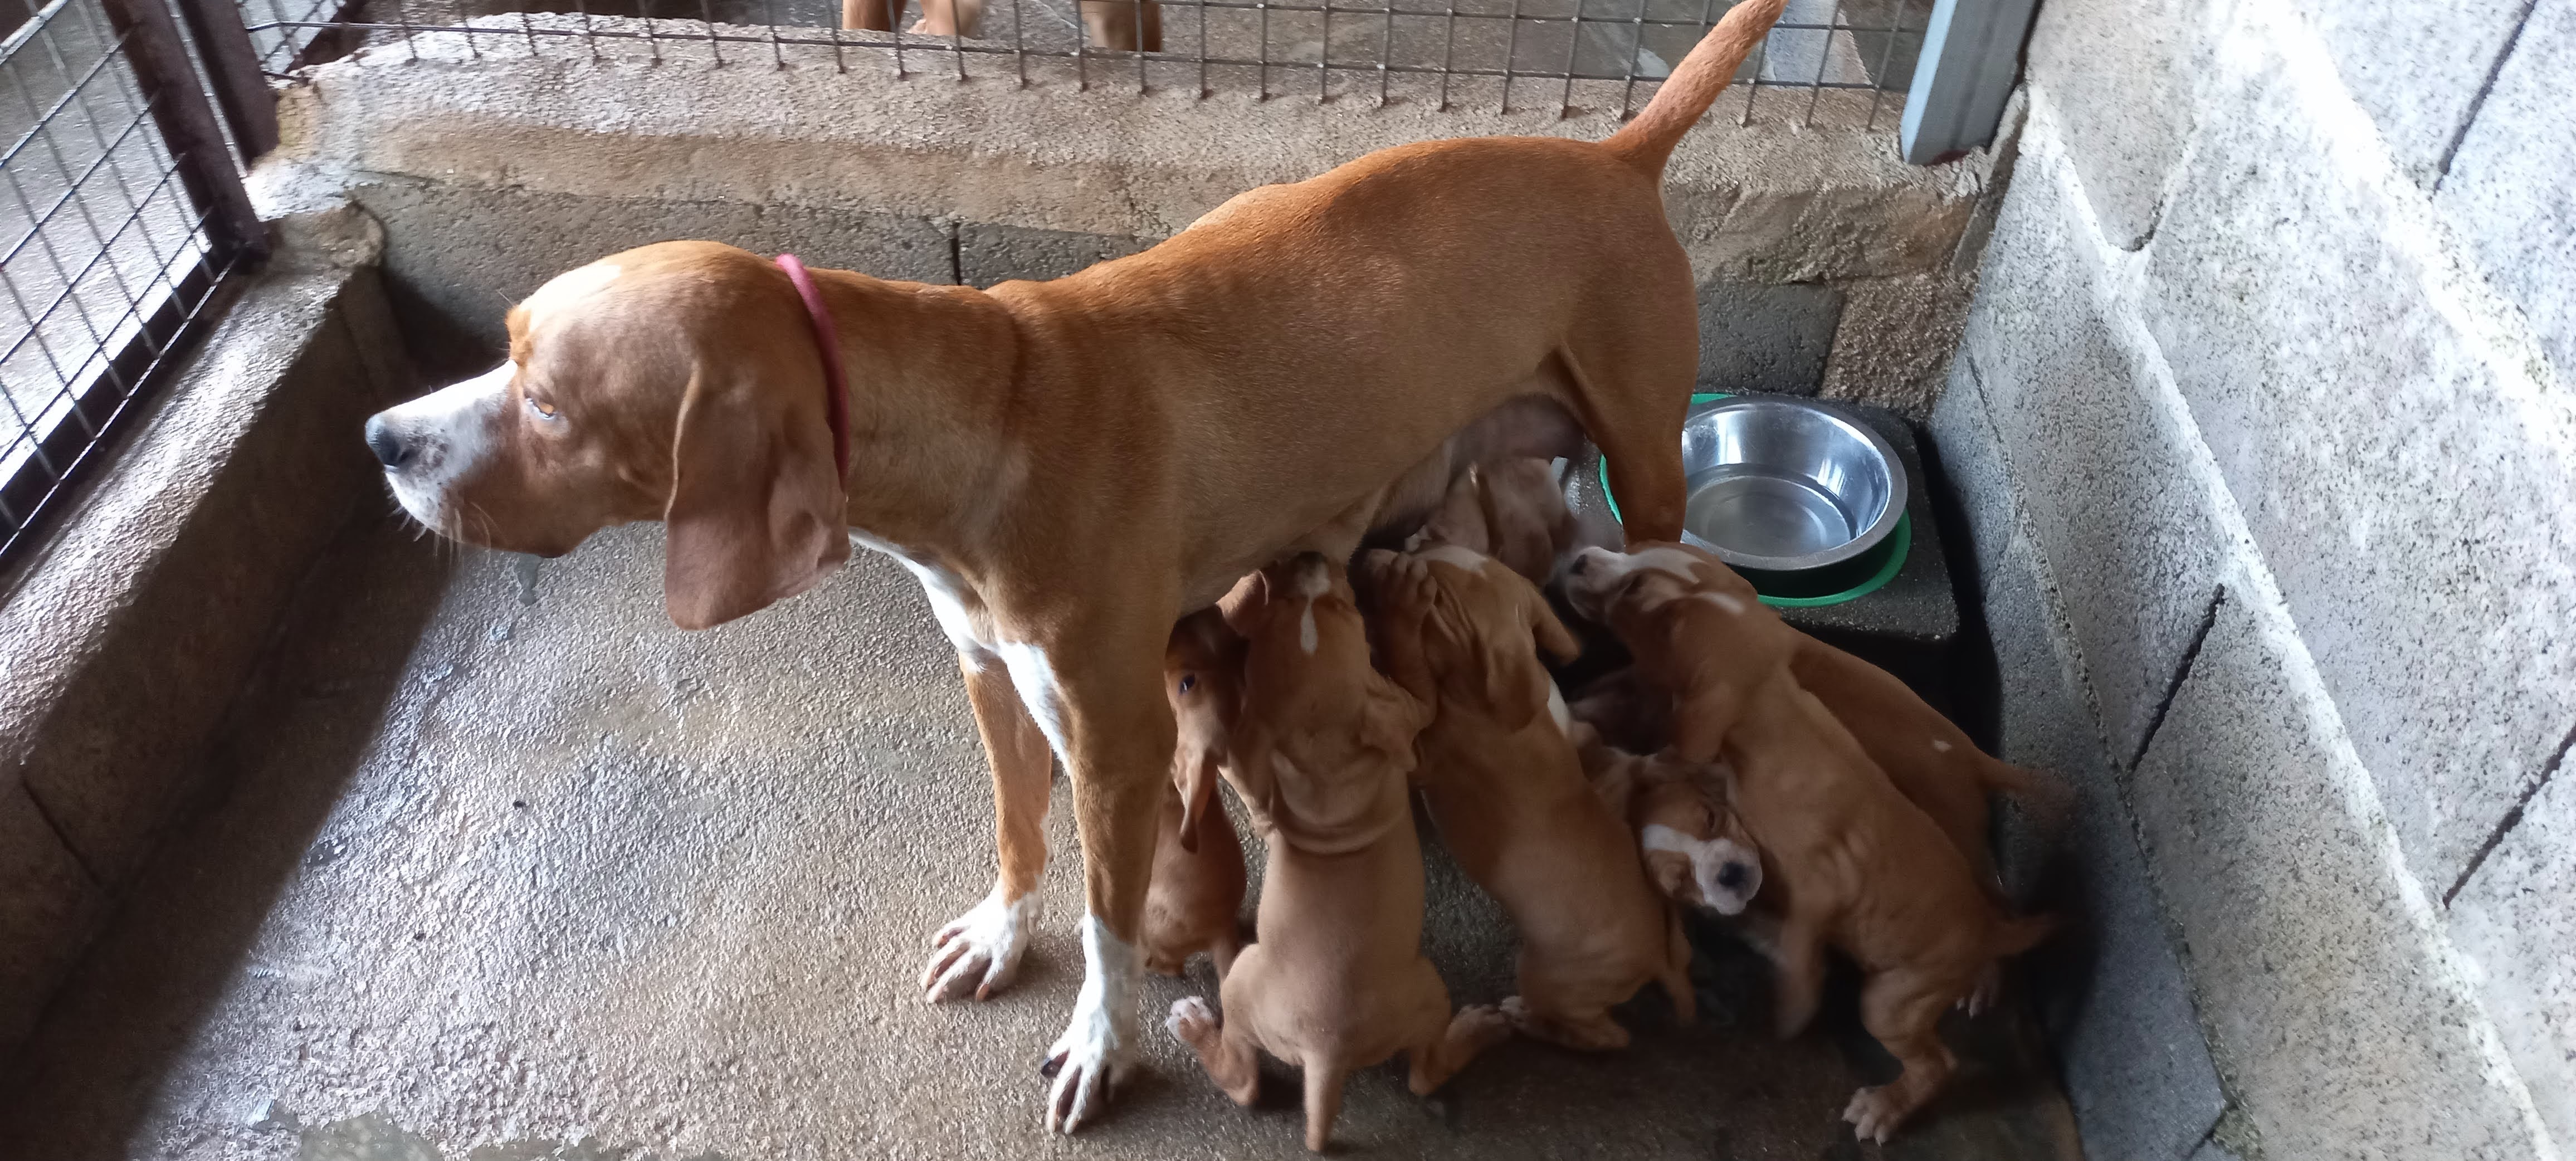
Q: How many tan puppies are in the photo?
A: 7